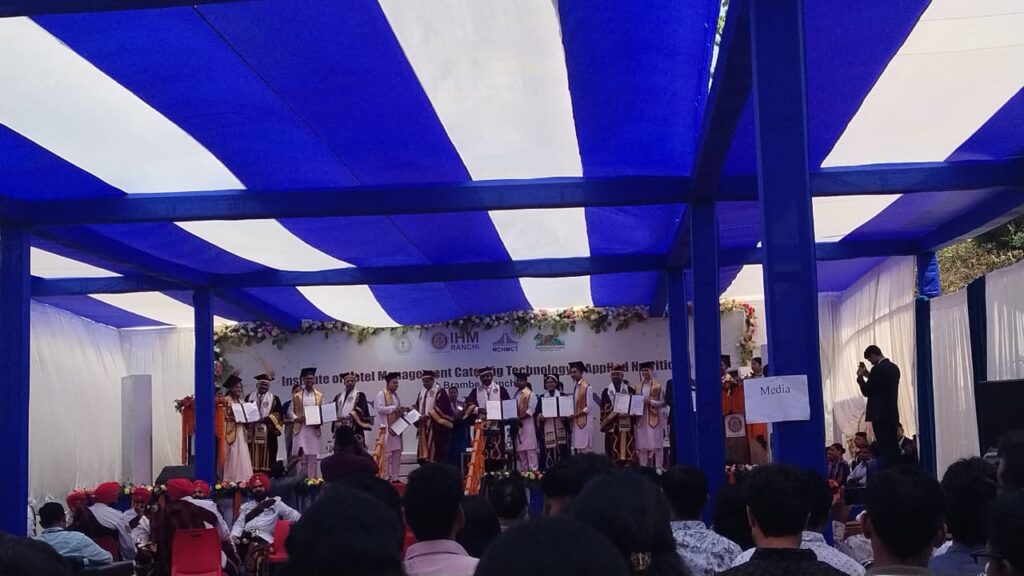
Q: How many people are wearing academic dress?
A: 12